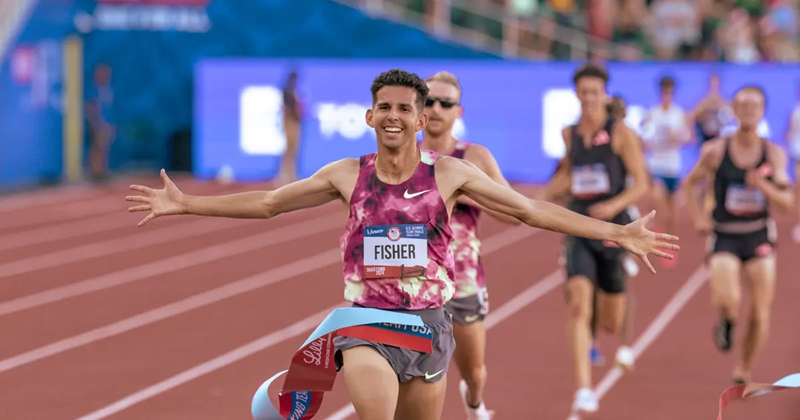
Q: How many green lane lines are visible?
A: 0